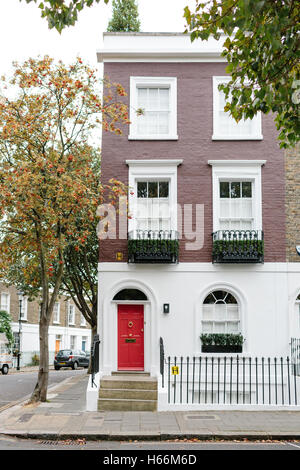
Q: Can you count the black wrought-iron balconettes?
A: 2